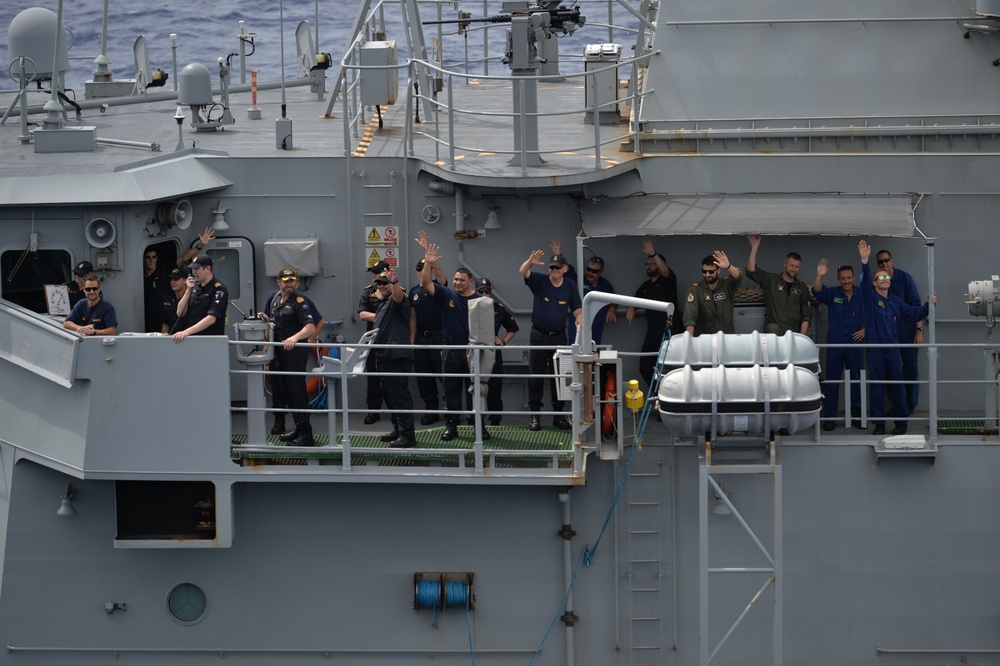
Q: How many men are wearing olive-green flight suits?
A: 2